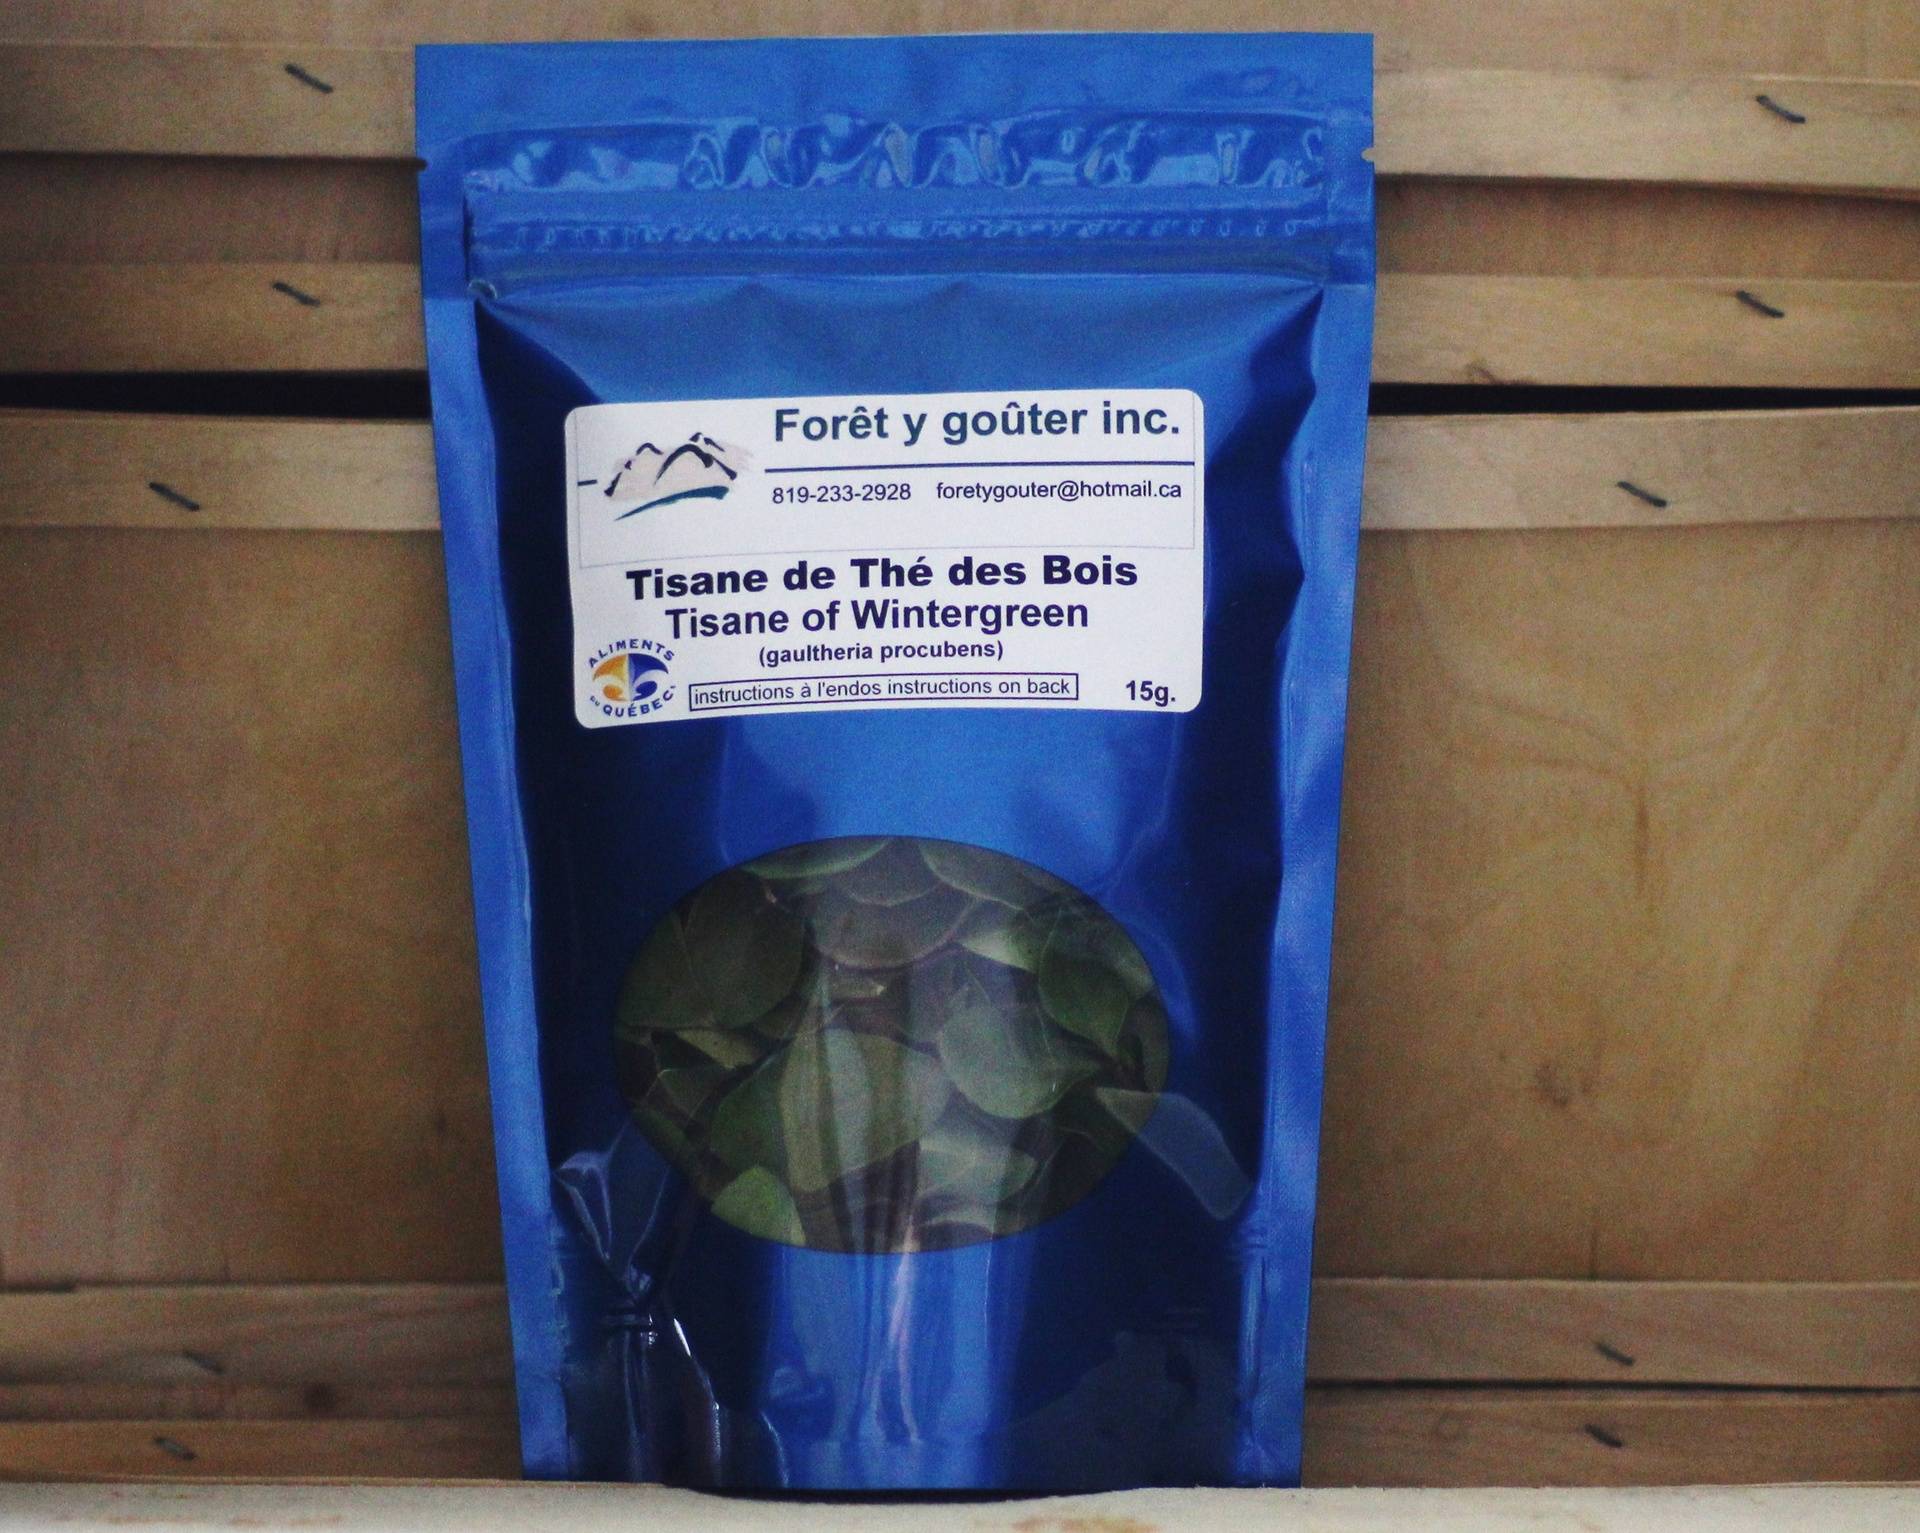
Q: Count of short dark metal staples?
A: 10